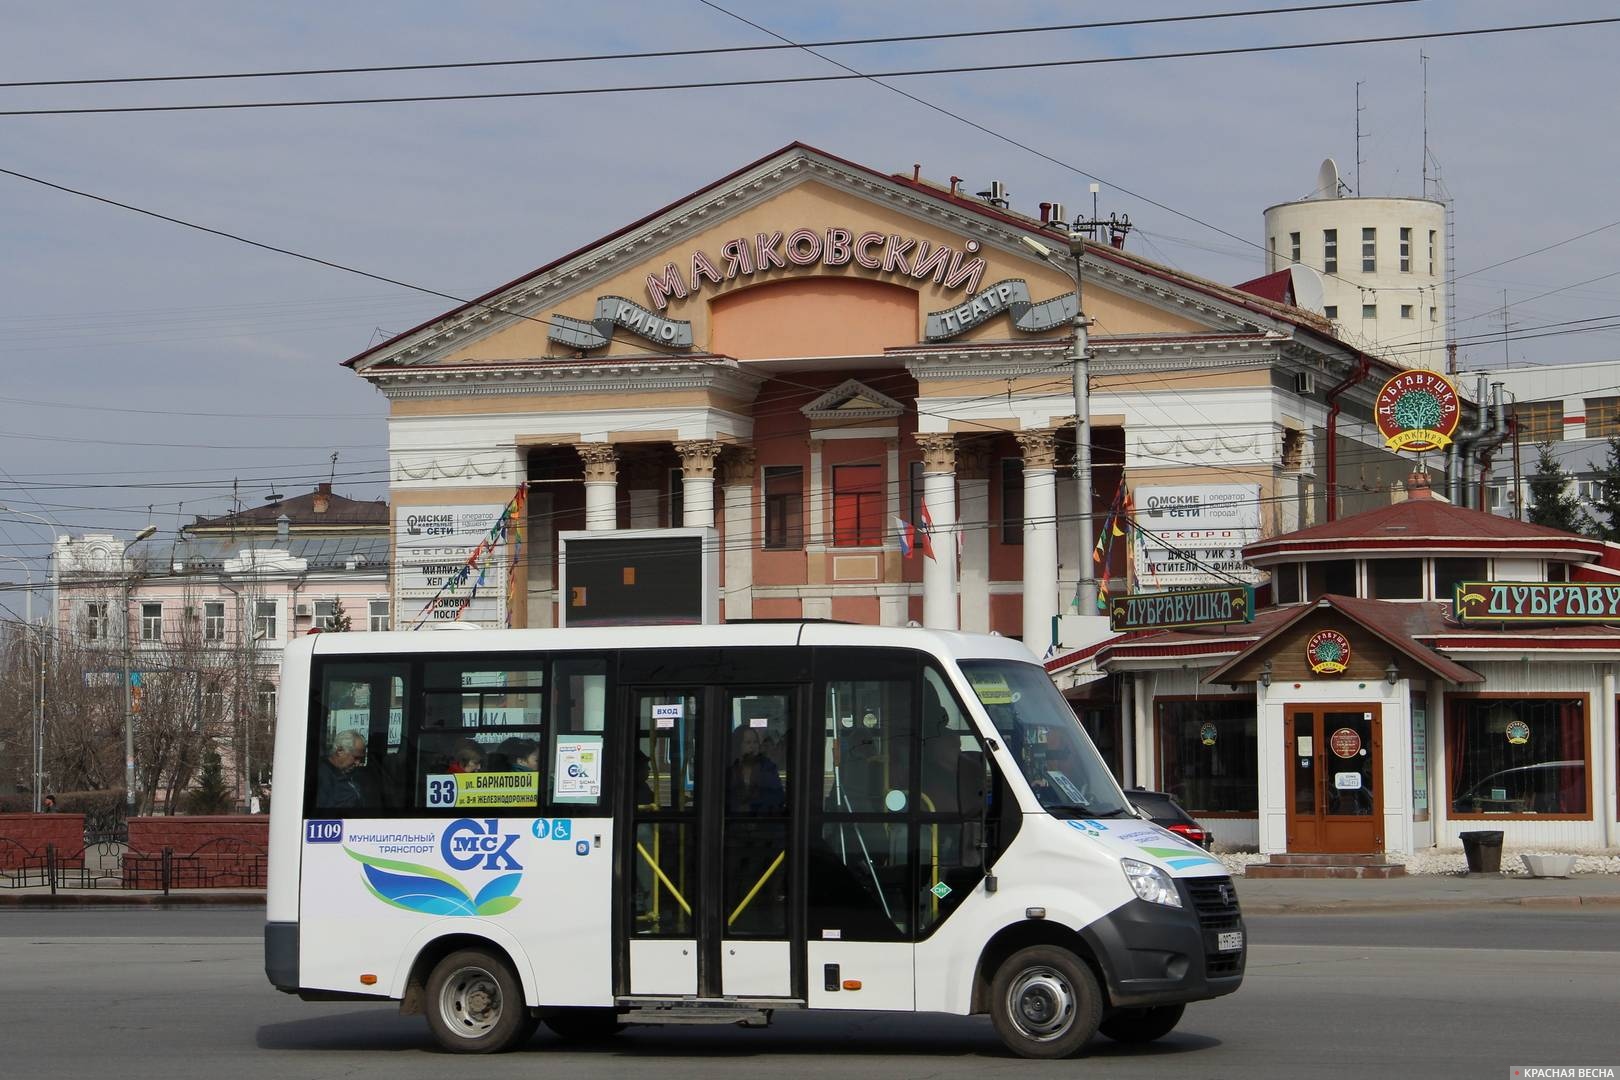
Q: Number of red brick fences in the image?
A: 2